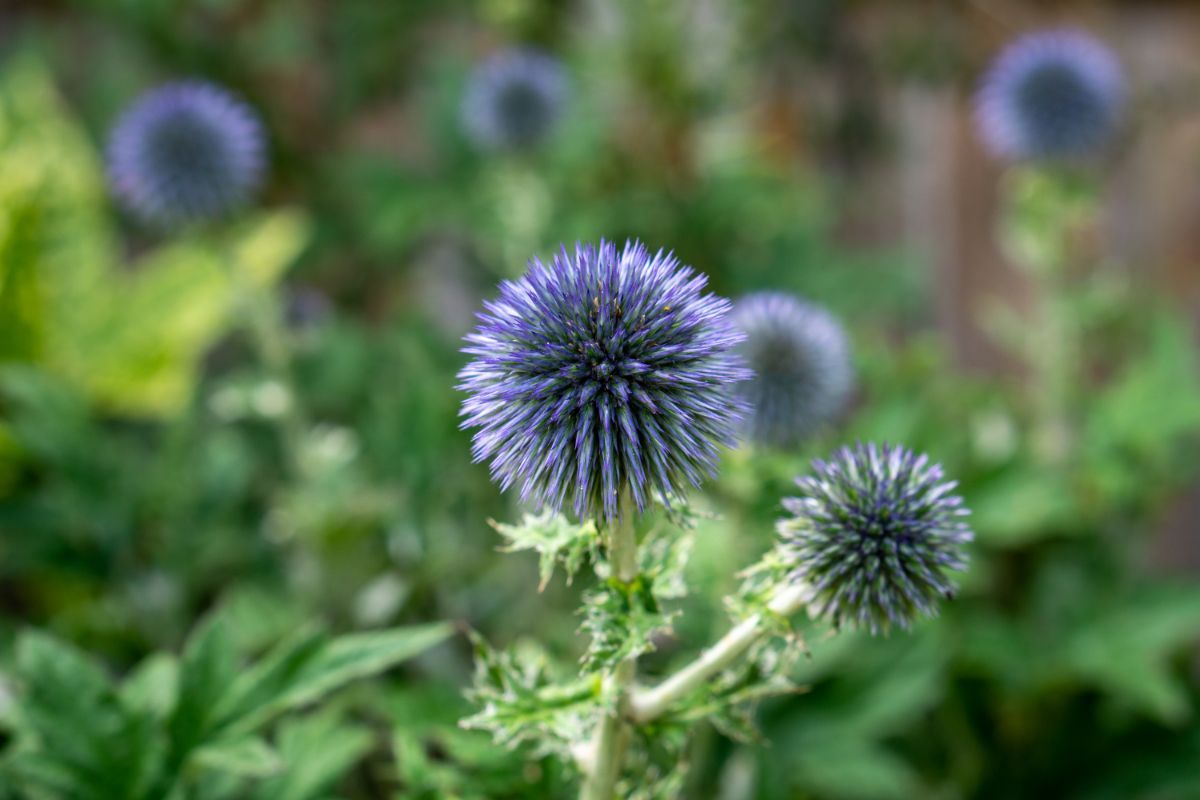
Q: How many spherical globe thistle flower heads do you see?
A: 6